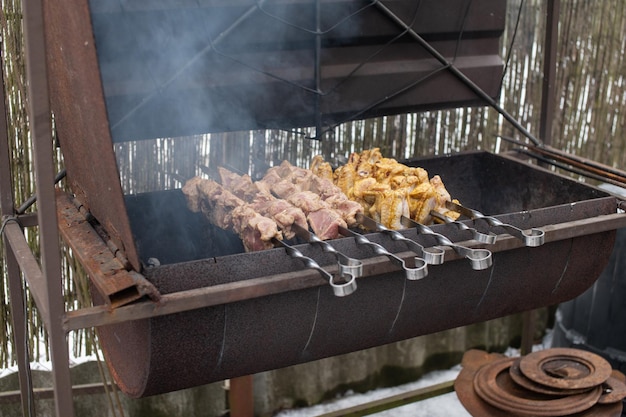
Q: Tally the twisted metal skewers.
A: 7